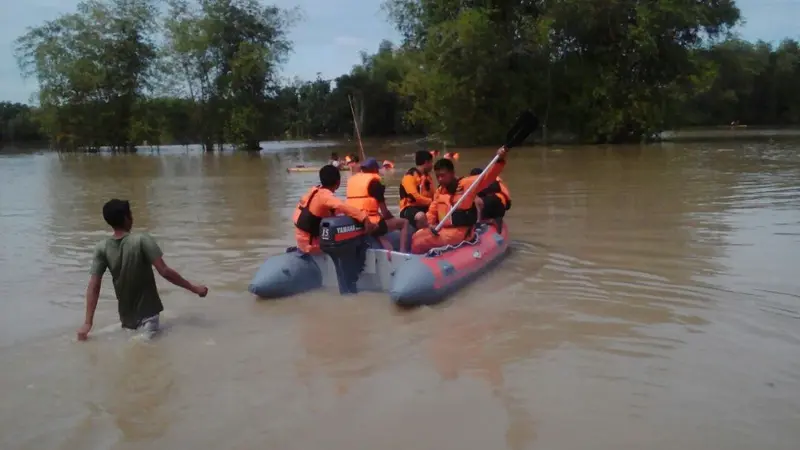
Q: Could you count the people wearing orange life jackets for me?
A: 5